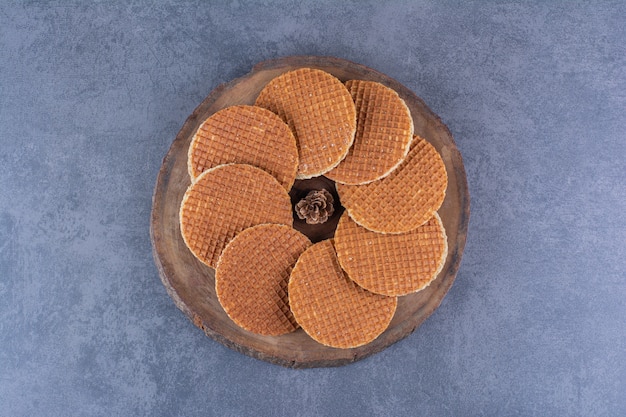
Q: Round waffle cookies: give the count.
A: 8